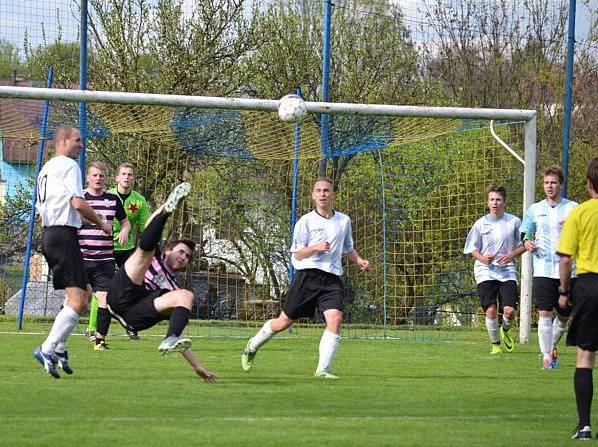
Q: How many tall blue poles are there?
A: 3